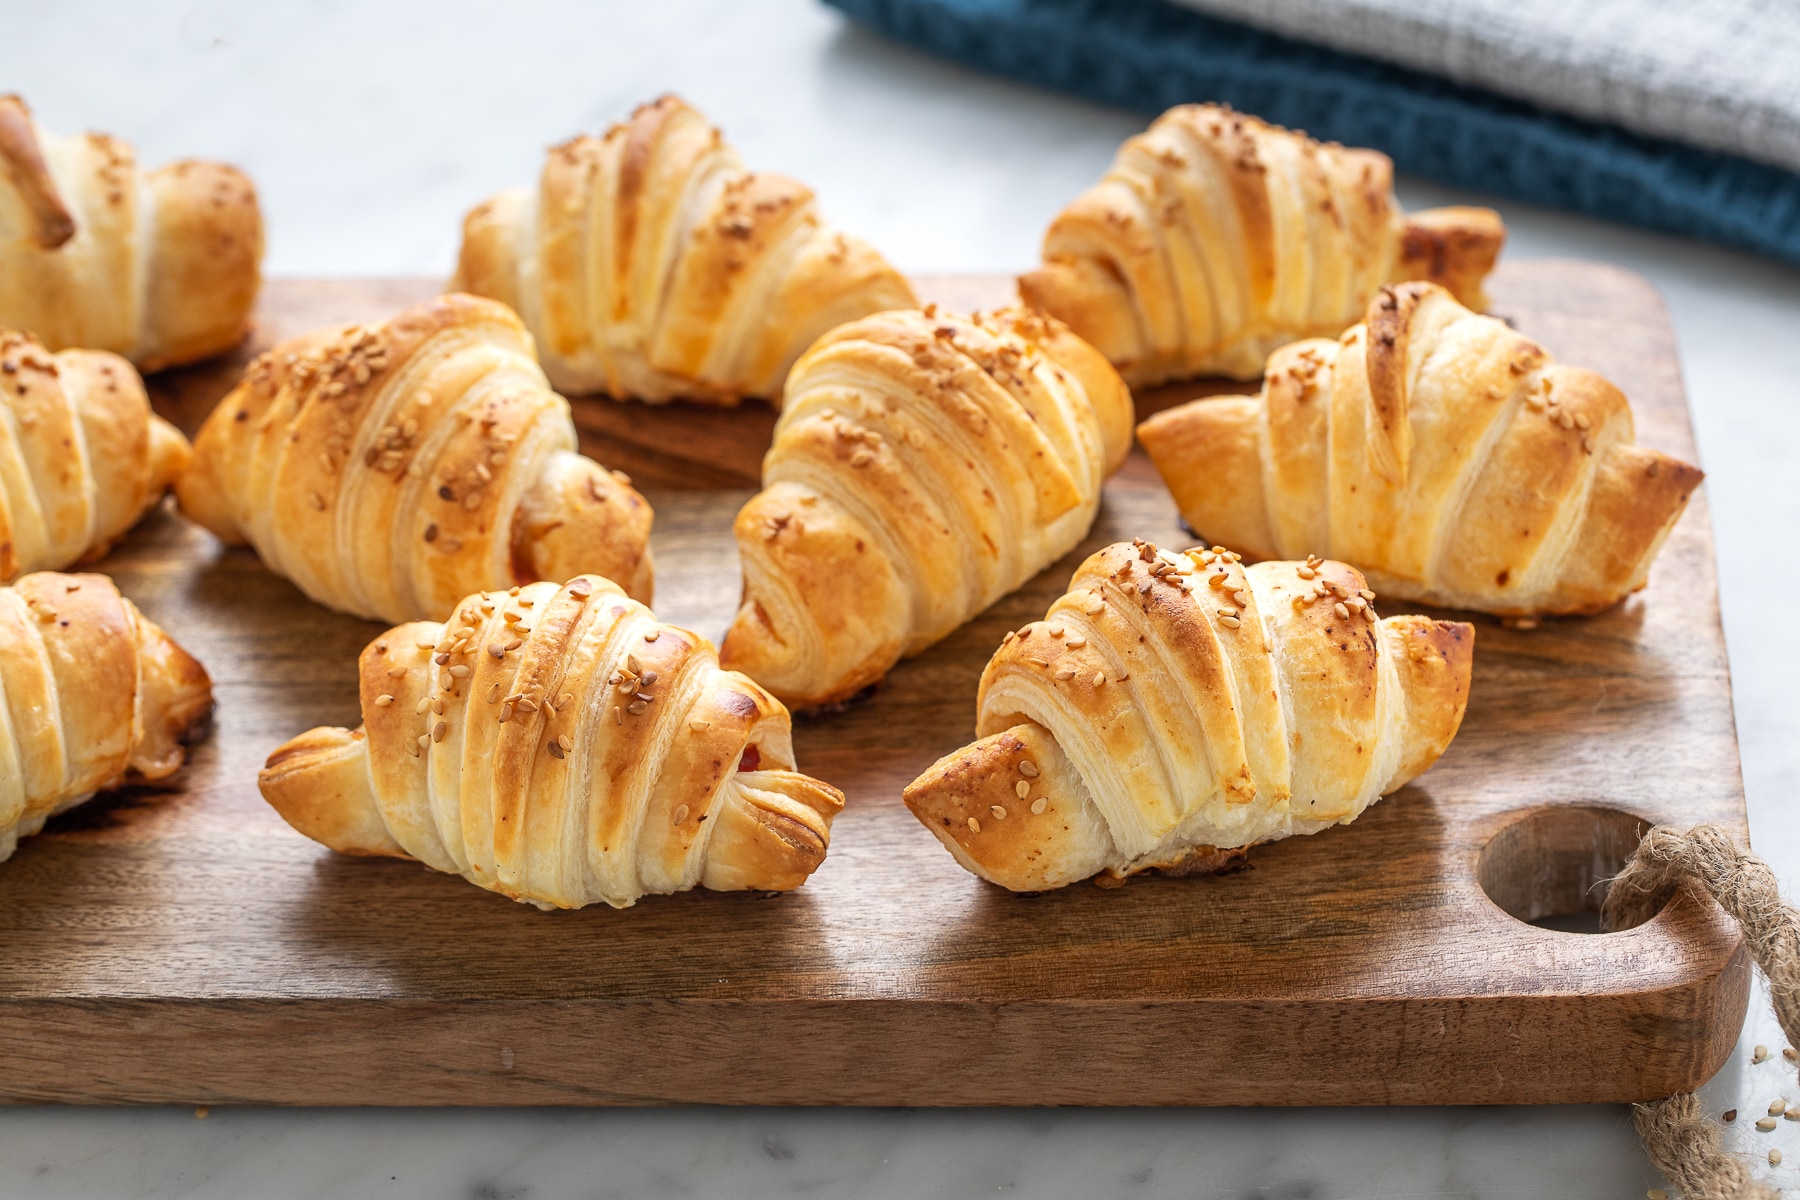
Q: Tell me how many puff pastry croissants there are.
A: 10